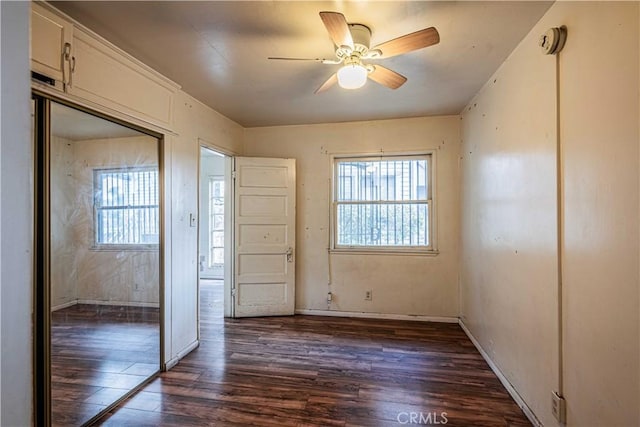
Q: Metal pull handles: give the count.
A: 2